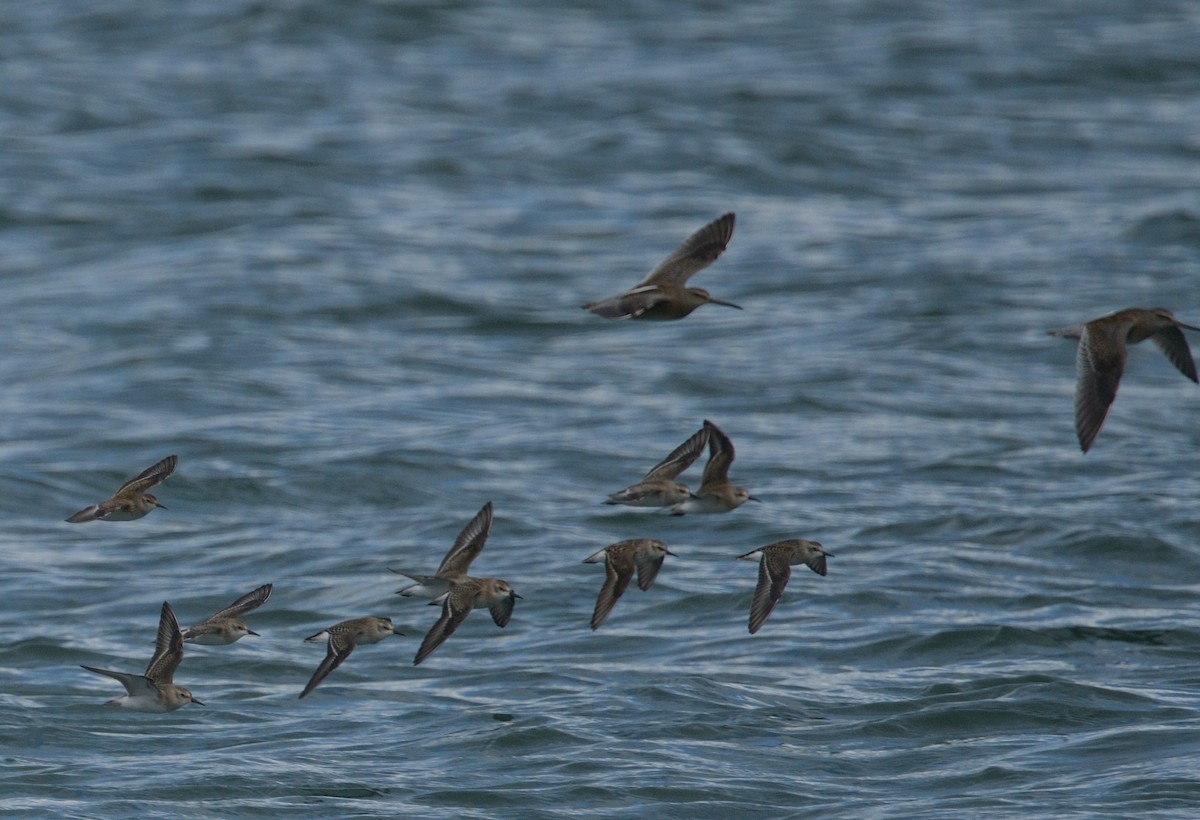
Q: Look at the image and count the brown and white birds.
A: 12